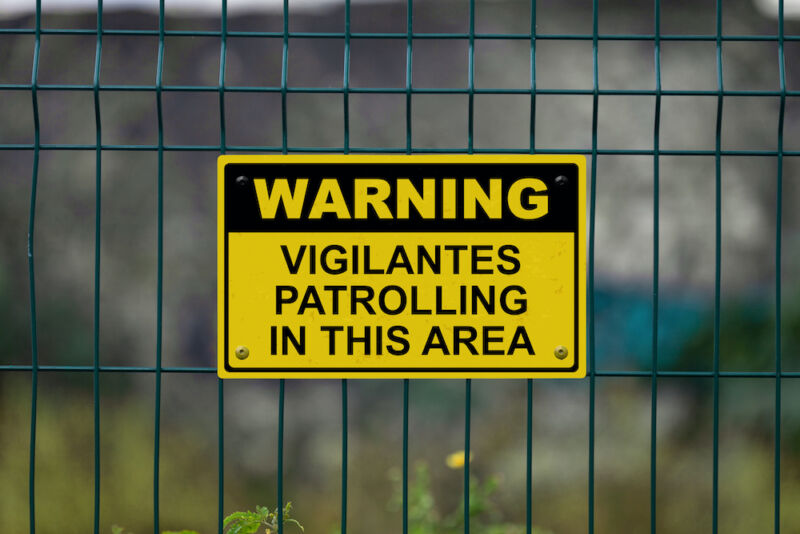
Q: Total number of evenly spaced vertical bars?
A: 13